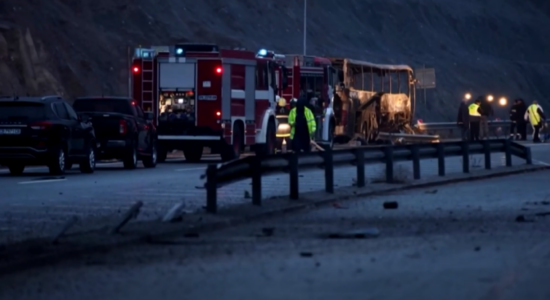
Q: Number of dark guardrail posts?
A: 12